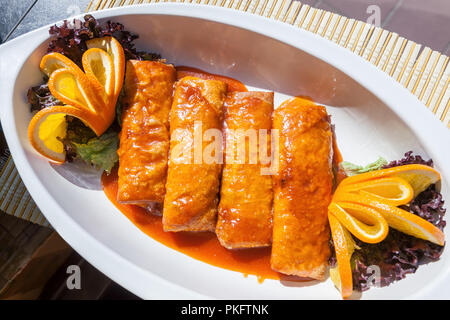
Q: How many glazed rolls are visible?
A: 4